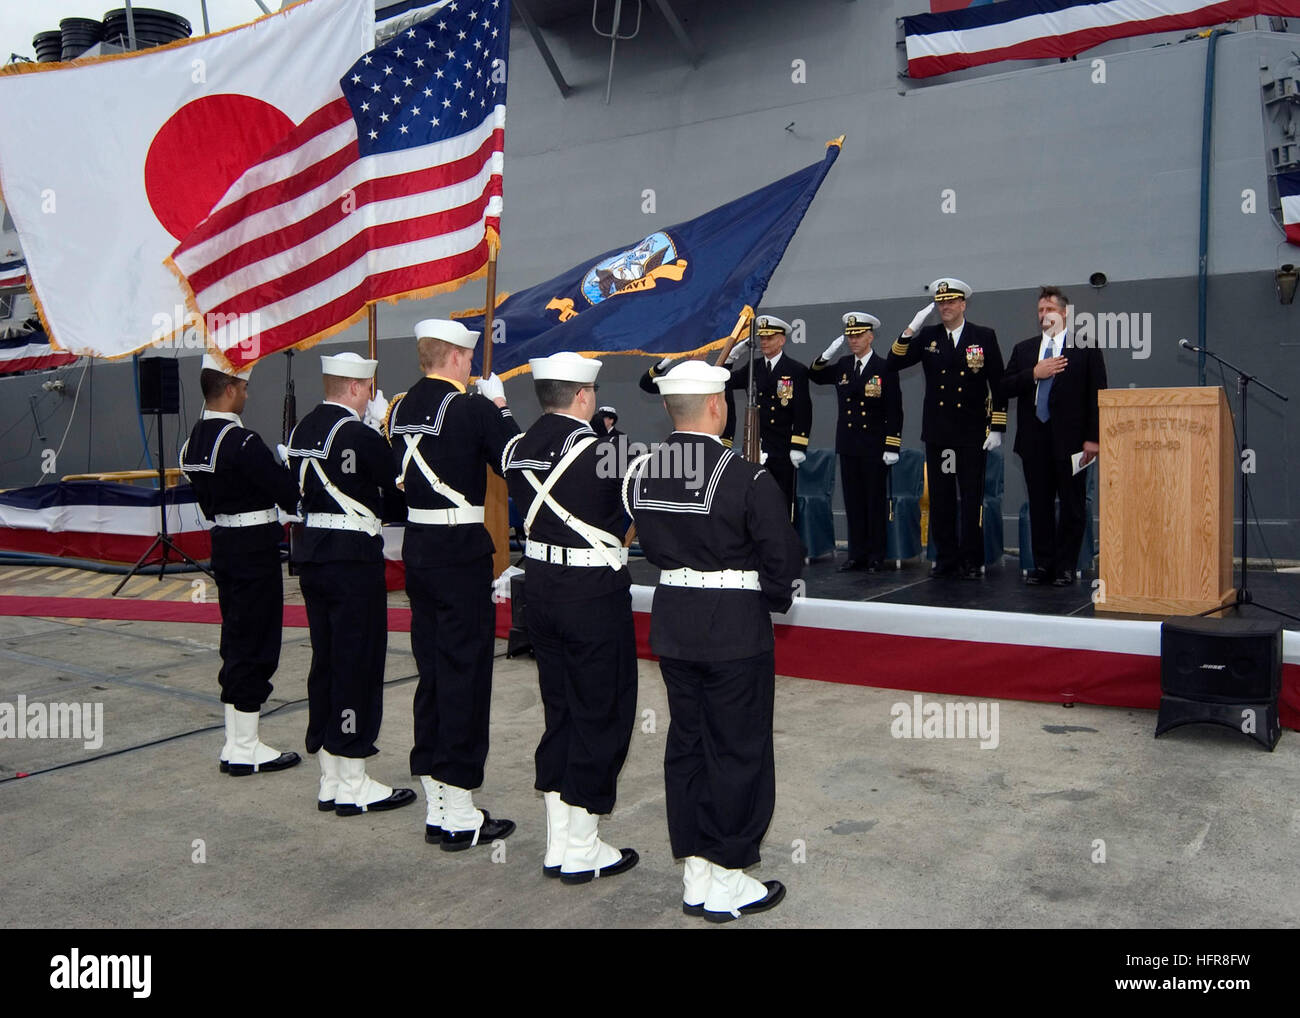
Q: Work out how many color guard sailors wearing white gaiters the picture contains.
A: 5